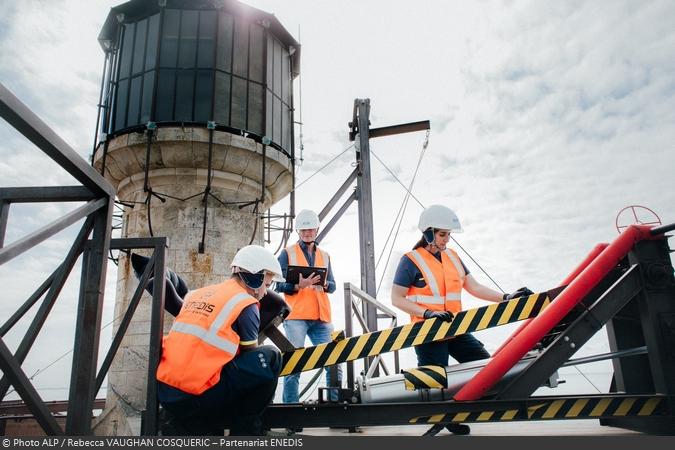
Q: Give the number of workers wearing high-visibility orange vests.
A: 3